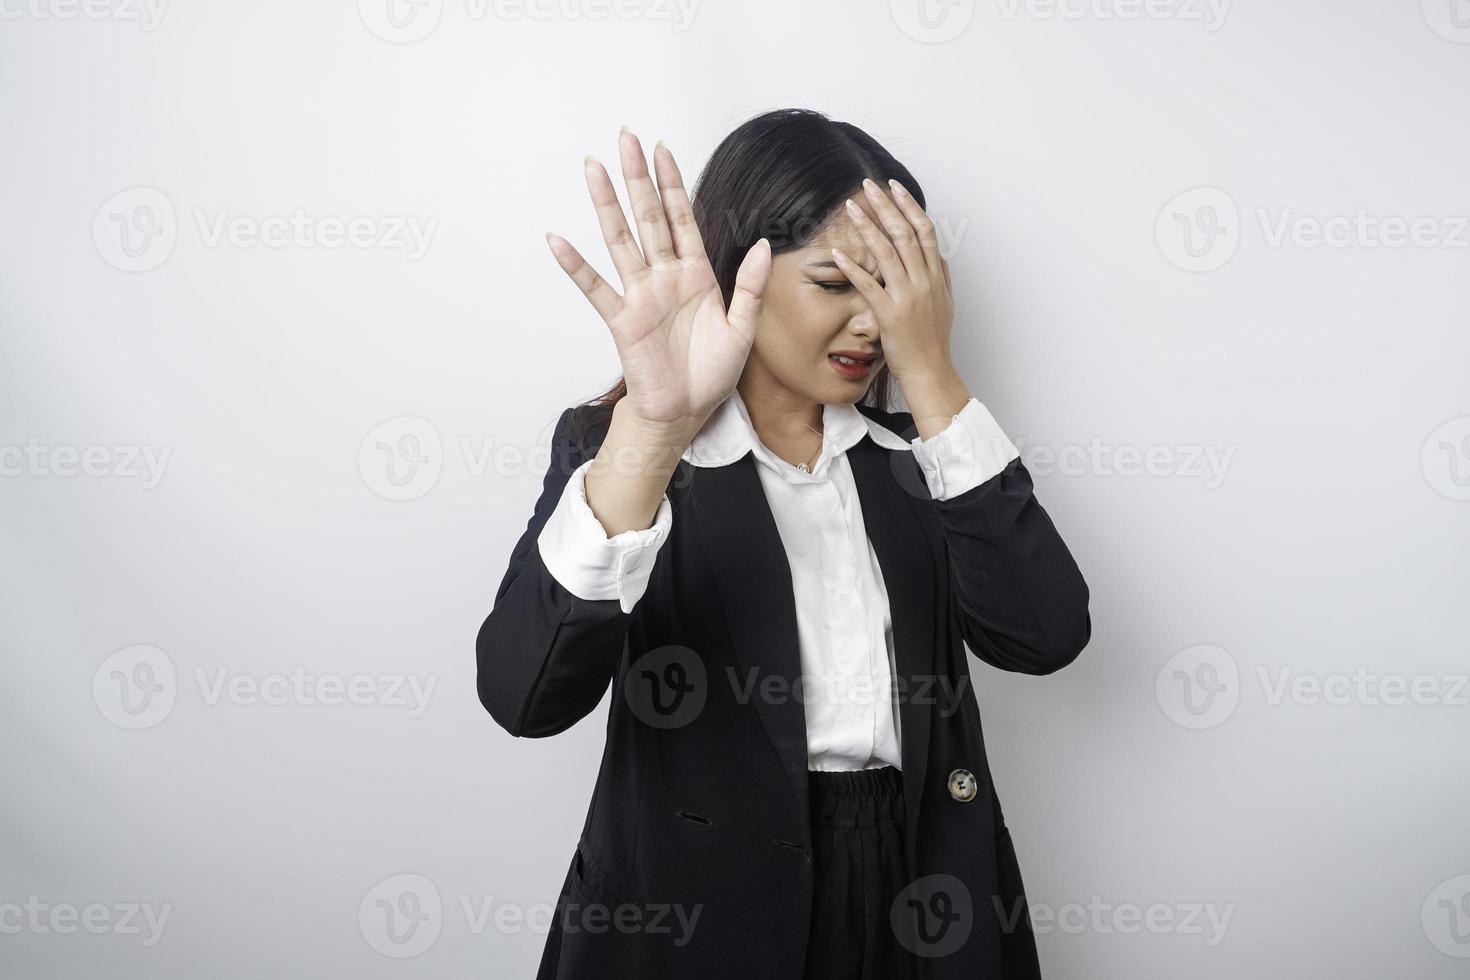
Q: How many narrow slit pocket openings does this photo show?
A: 2